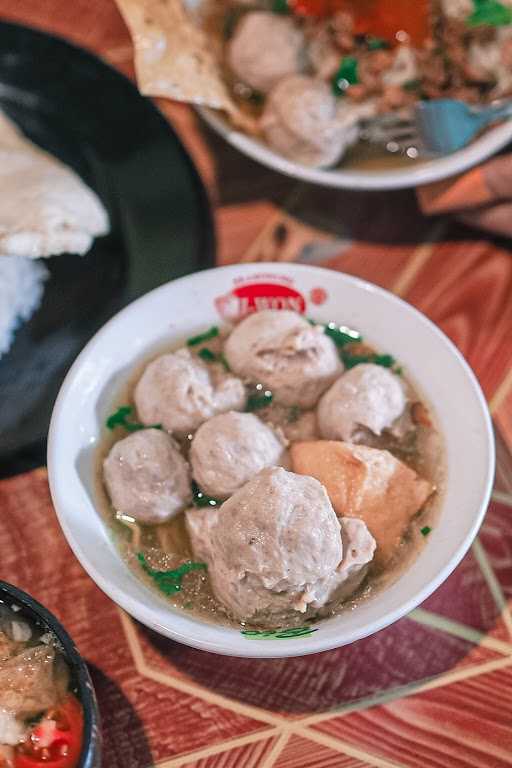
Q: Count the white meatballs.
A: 8